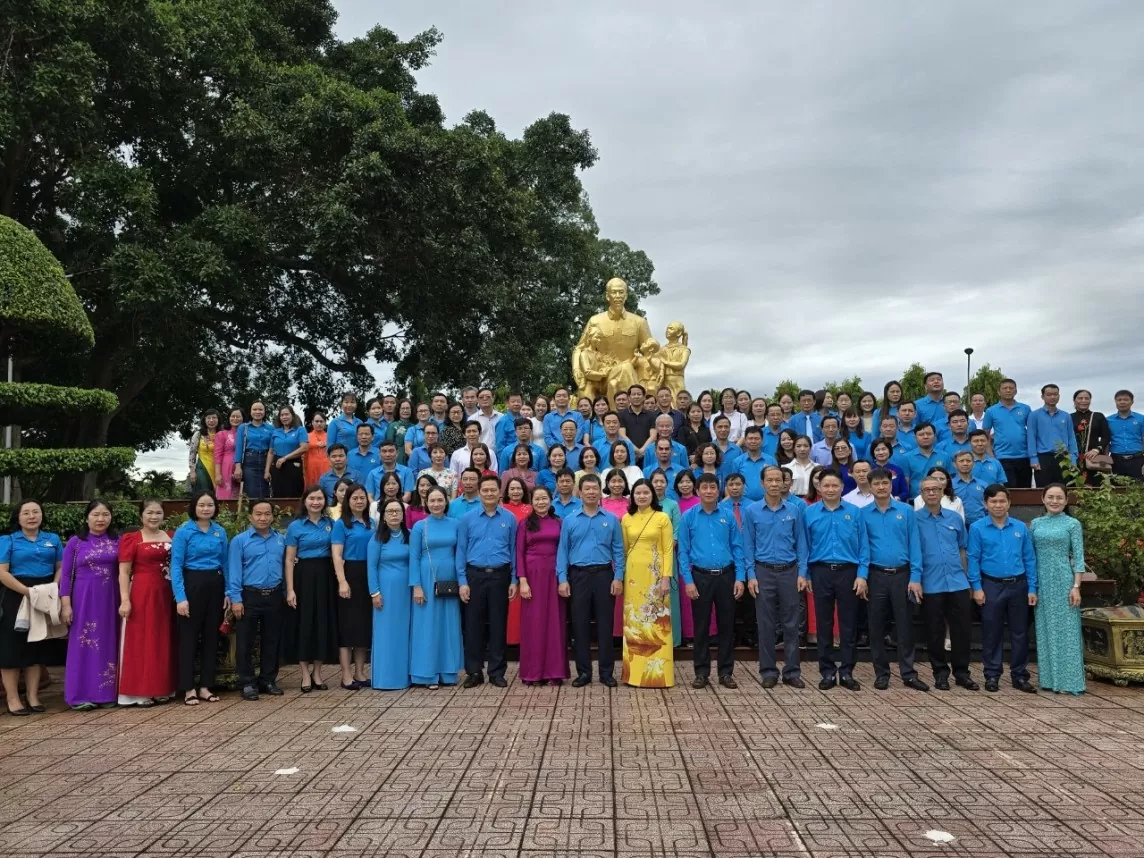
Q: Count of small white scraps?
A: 4